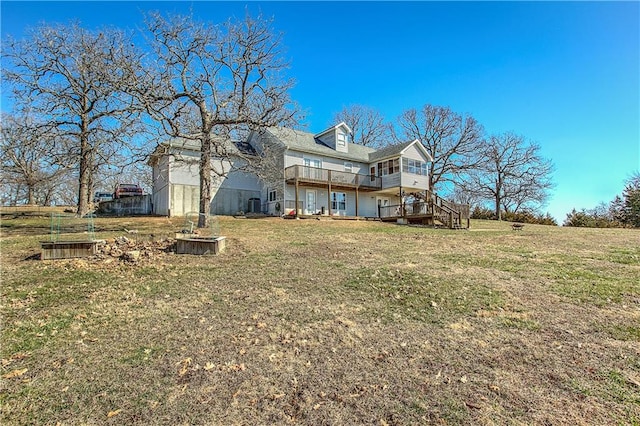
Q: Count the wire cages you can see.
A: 2